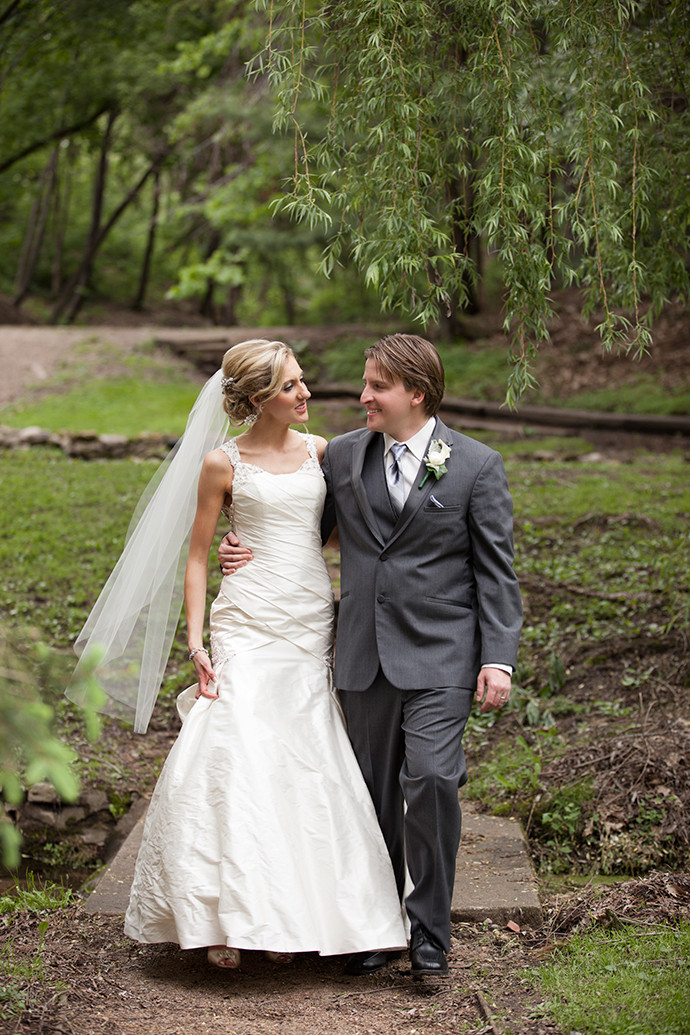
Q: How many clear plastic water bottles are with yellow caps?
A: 0